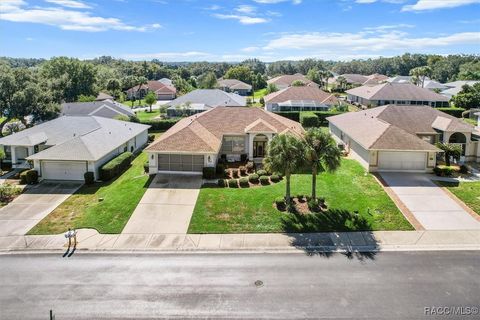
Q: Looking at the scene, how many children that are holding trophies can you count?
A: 0